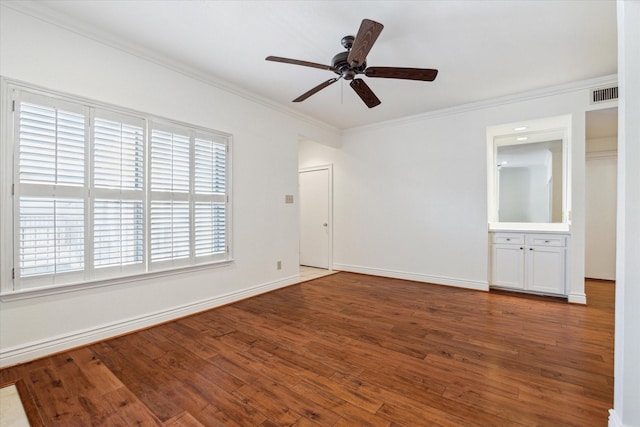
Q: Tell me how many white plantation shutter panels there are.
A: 4